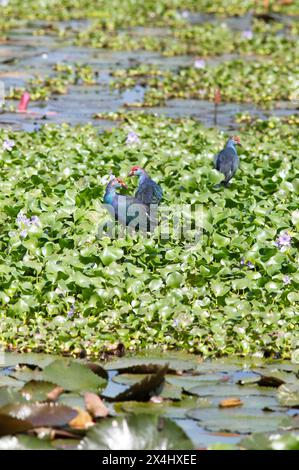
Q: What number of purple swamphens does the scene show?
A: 3